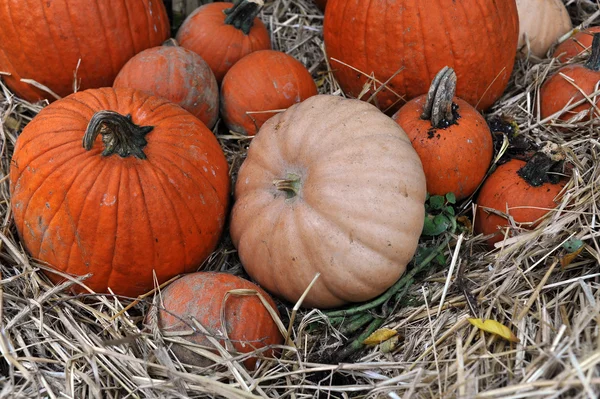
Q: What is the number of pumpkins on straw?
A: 13